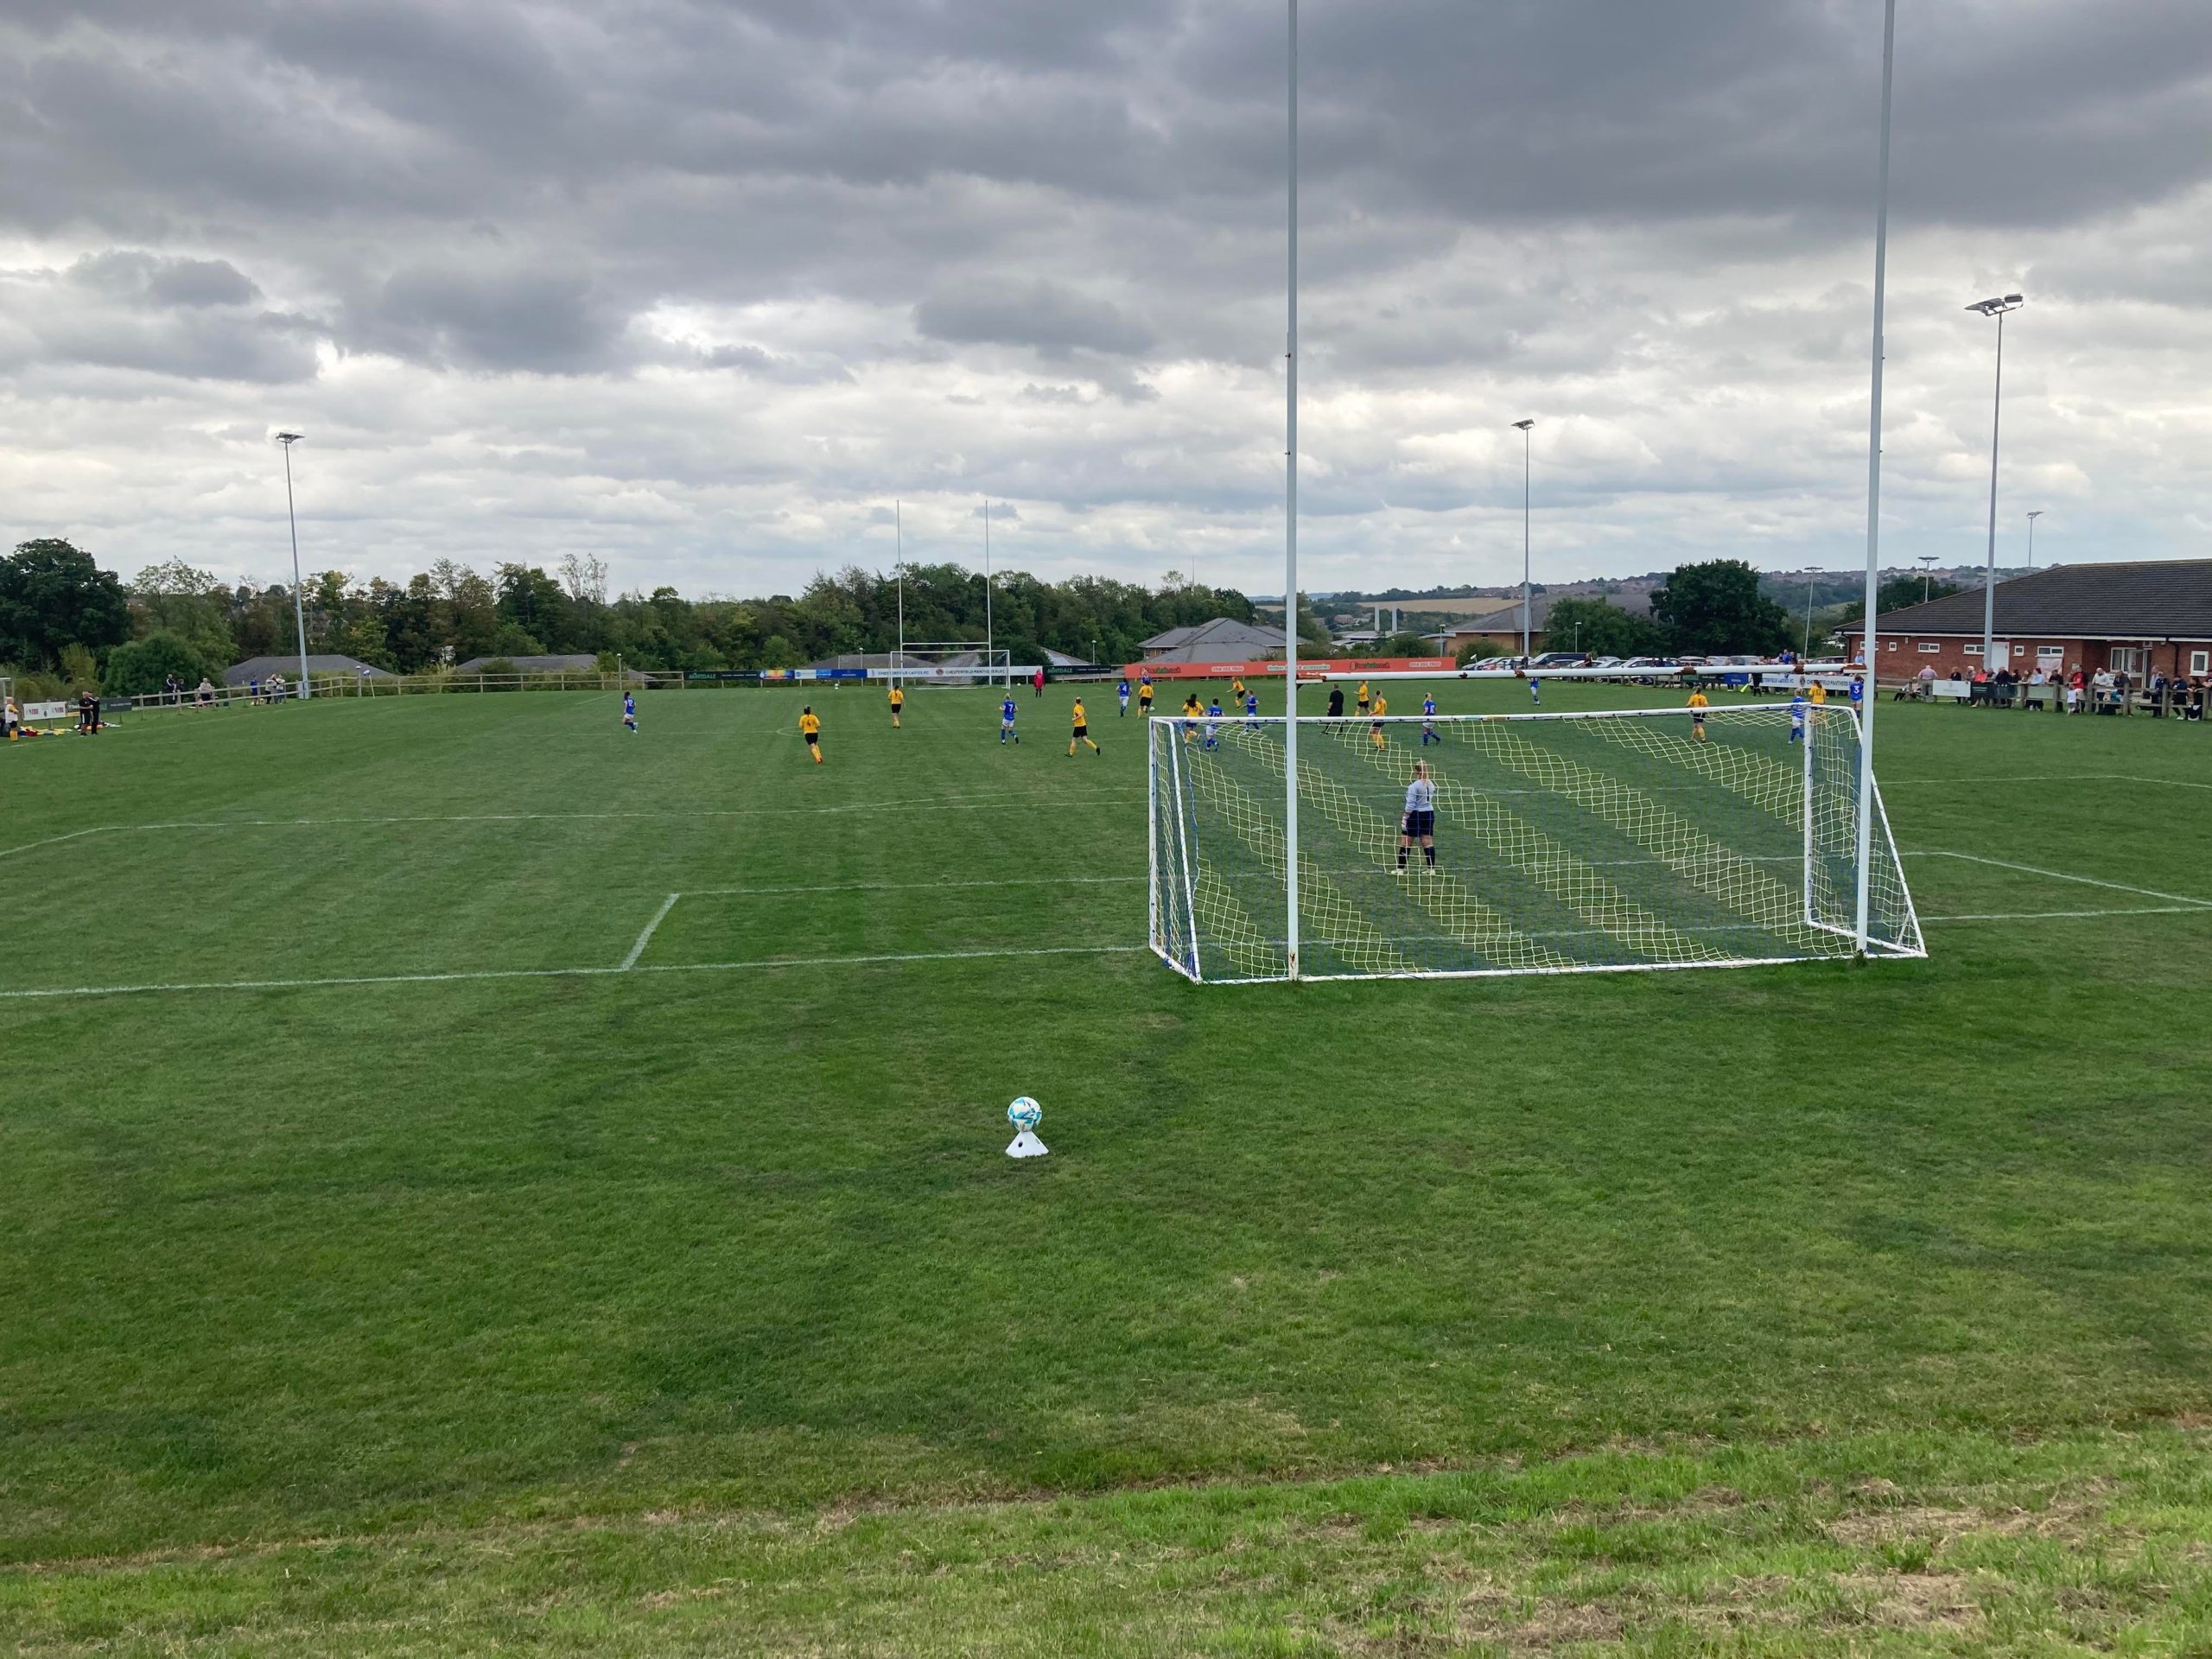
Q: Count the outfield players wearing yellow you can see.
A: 10